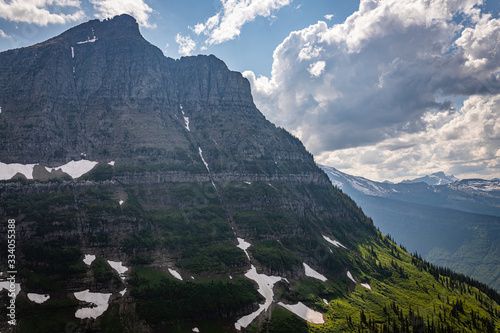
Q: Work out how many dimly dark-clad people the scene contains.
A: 0